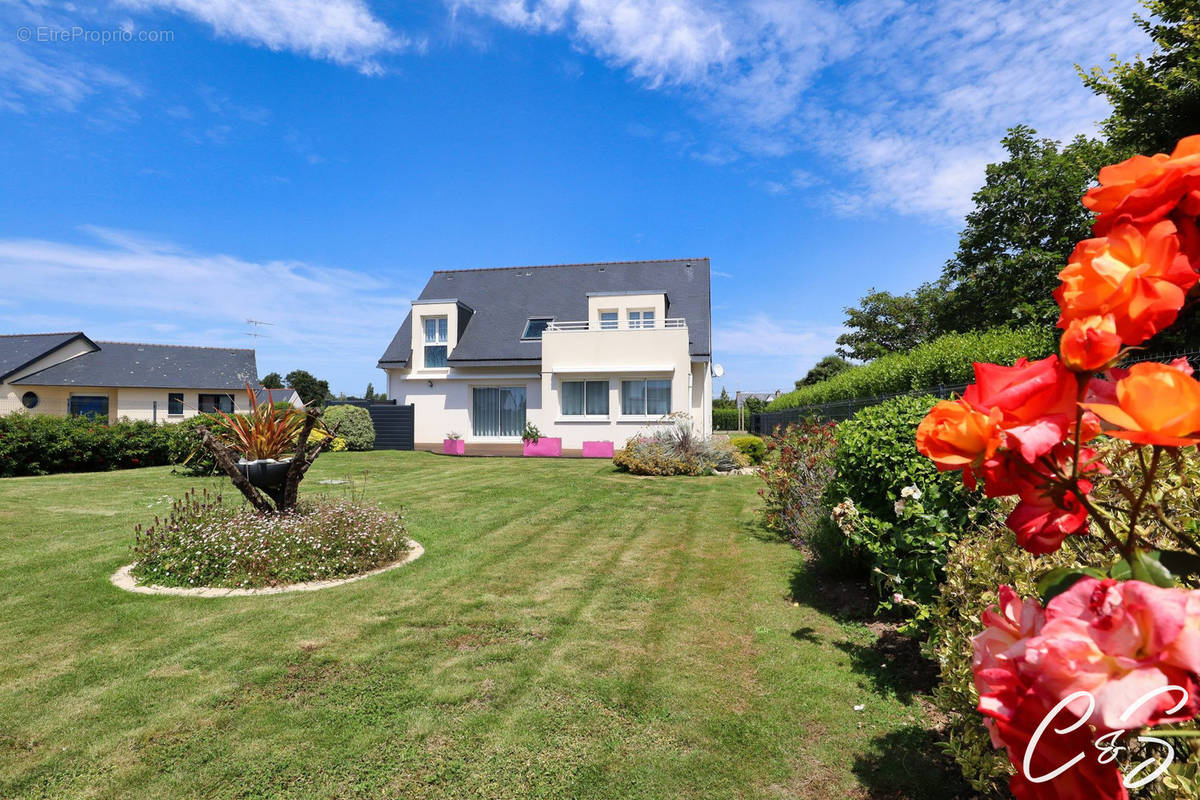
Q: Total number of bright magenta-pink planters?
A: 3